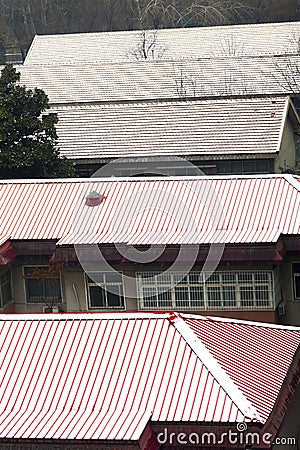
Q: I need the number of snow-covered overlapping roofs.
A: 5